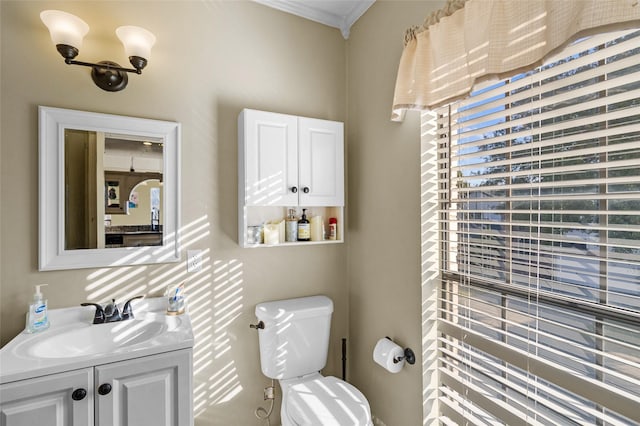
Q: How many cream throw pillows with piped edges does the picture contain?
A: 0